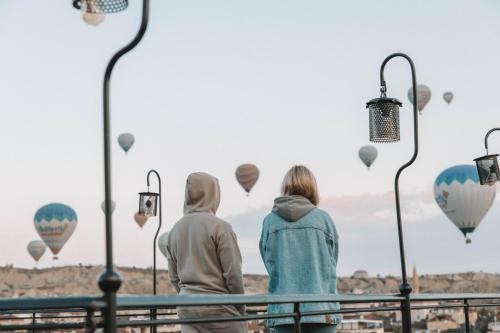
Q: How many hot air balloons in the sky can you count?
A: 11